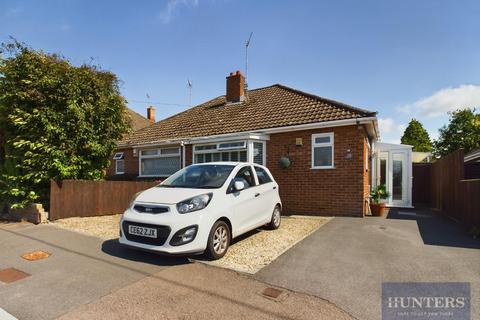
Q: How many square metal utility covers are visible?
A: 3